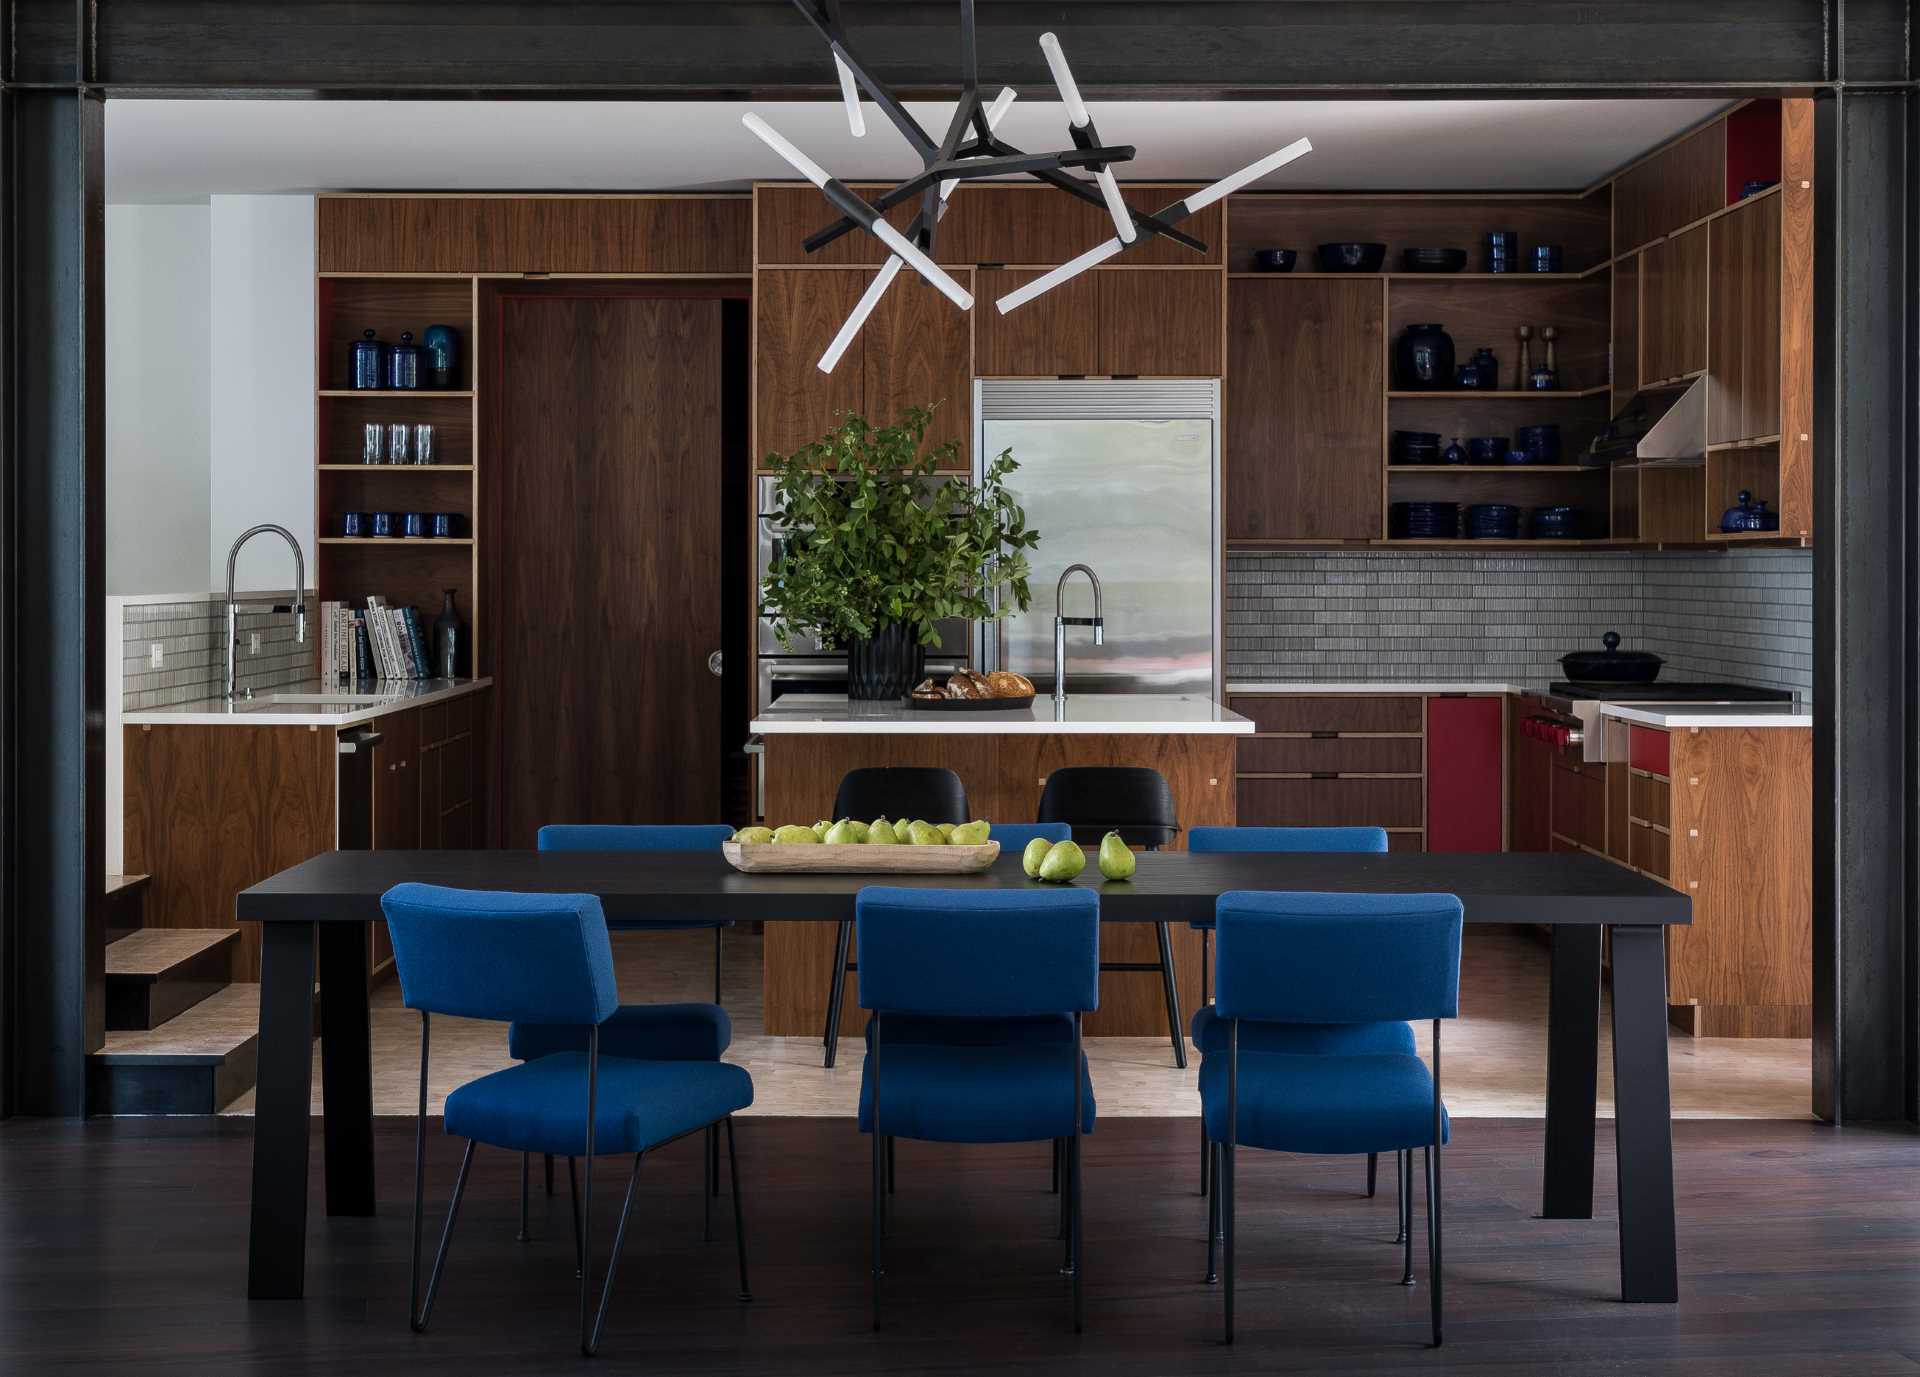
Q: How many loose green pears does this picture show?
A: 3